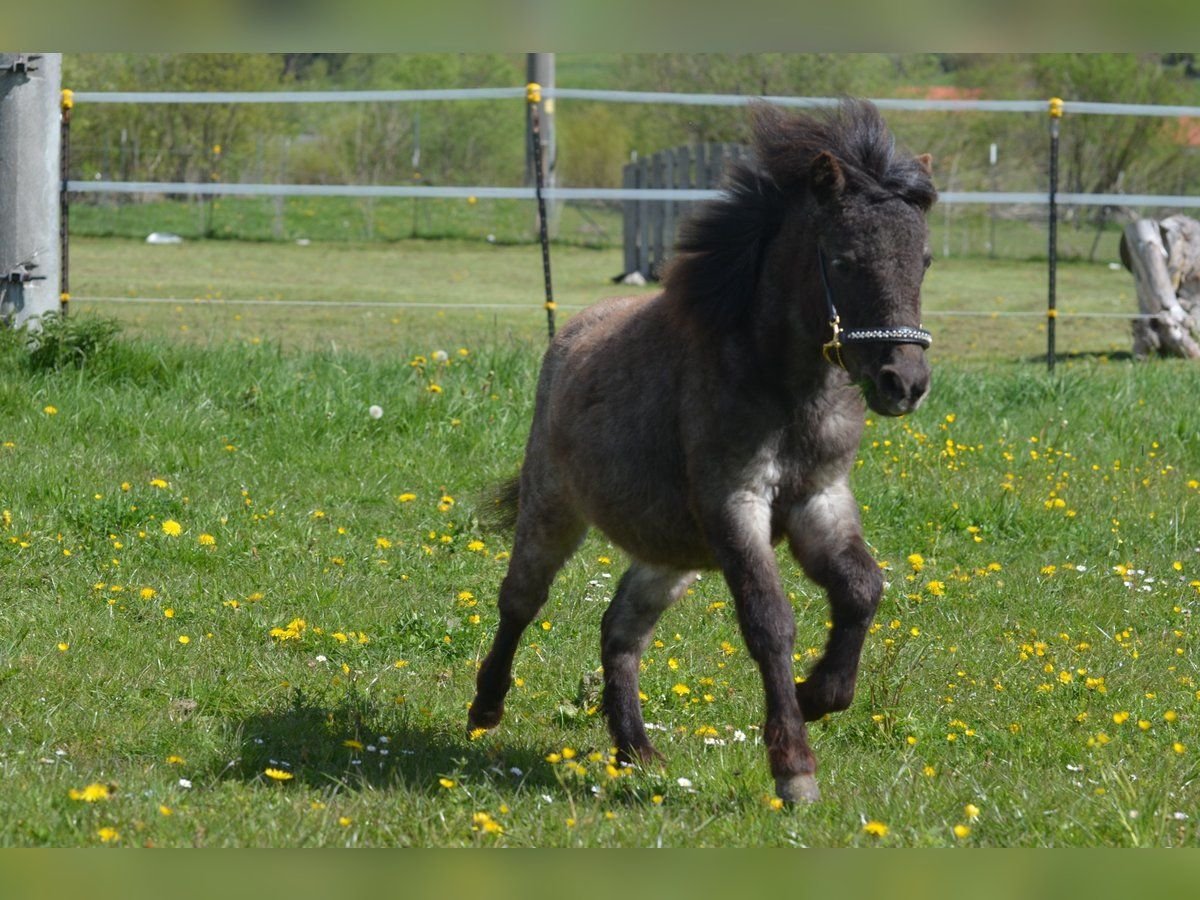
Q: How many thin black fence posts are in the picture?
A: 3